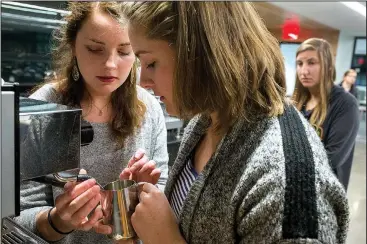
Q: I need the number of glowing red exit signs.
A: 1